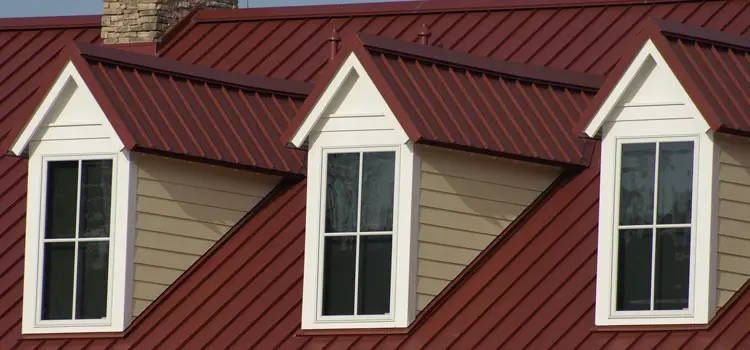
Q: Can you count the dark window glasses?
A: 12